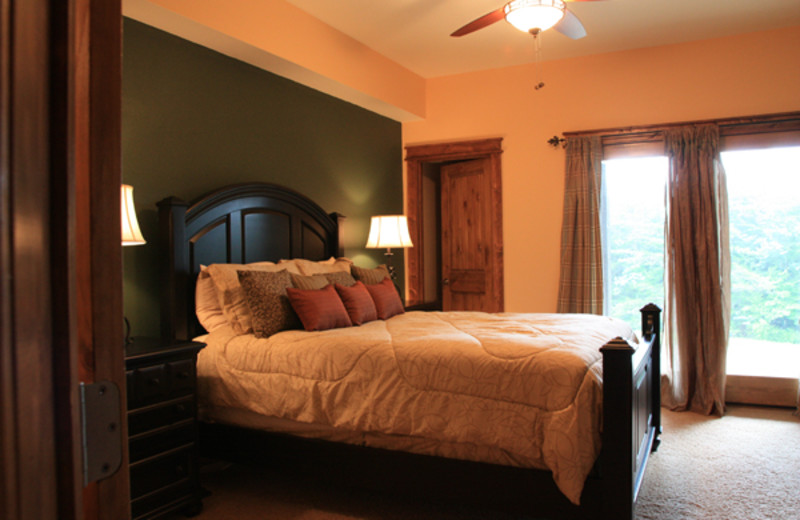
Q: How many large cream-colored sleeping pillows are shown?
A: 4